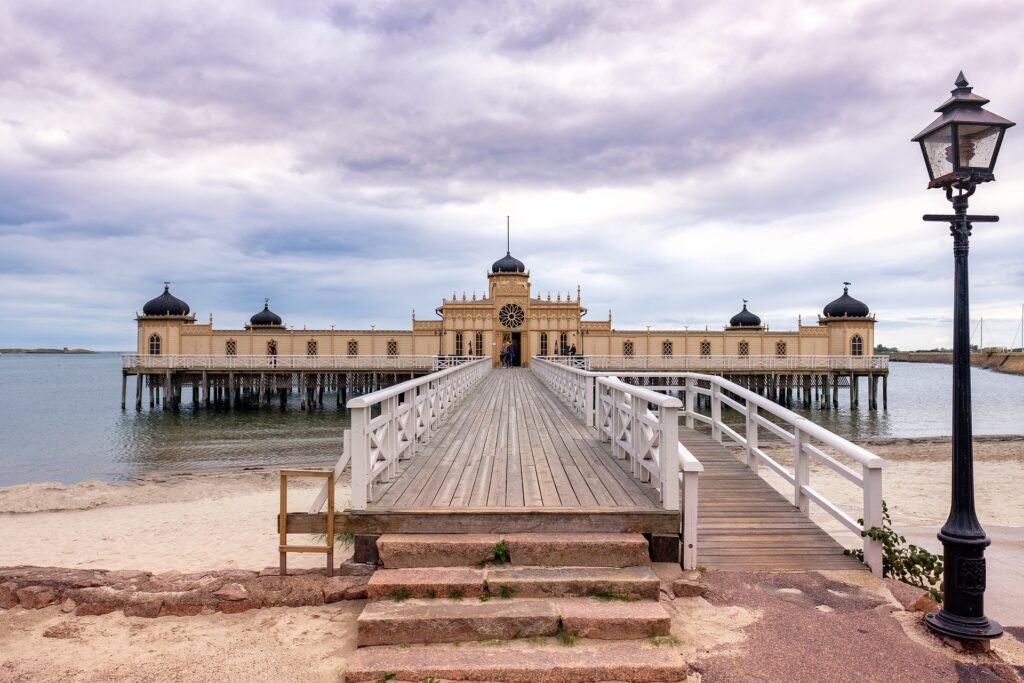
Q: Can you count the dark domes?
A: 5